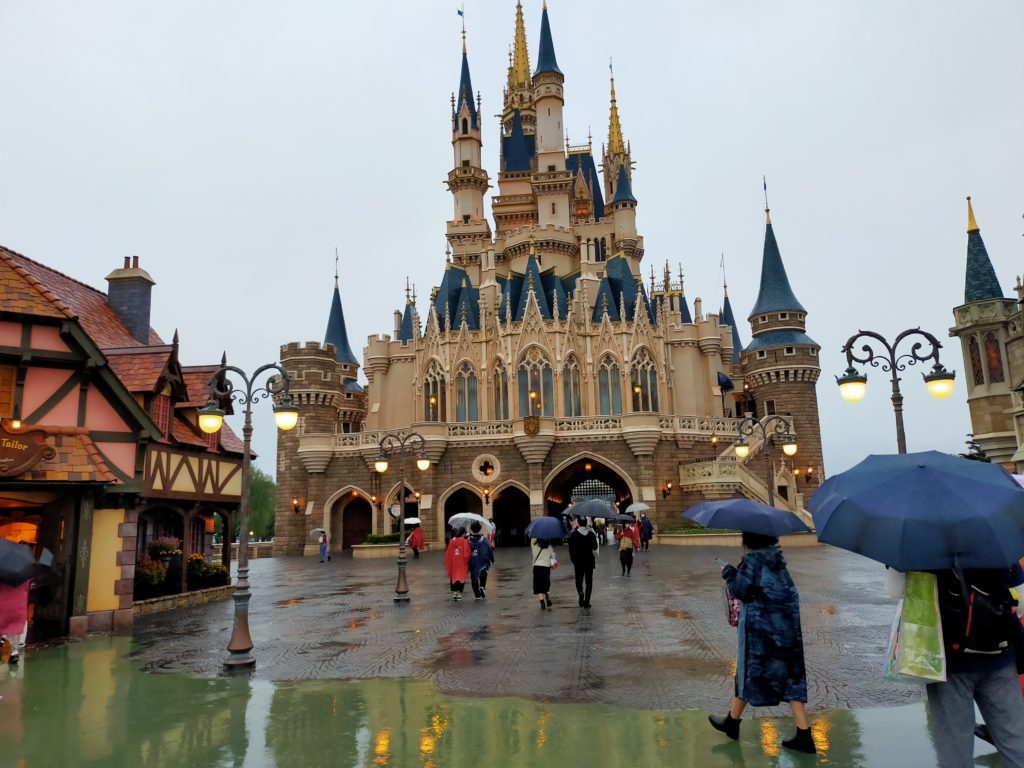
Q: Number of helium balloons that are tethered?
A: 0